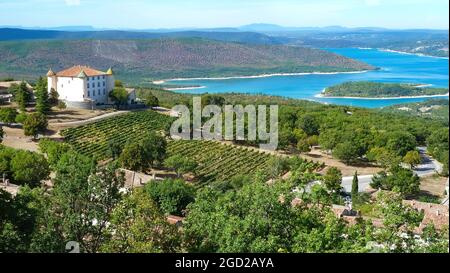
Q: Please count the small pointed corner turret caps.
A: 3